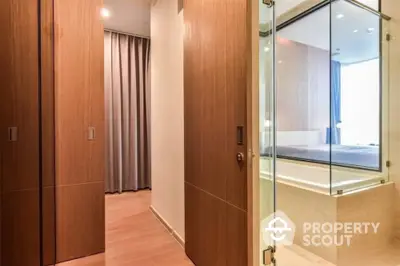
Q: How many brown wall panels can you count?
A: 3